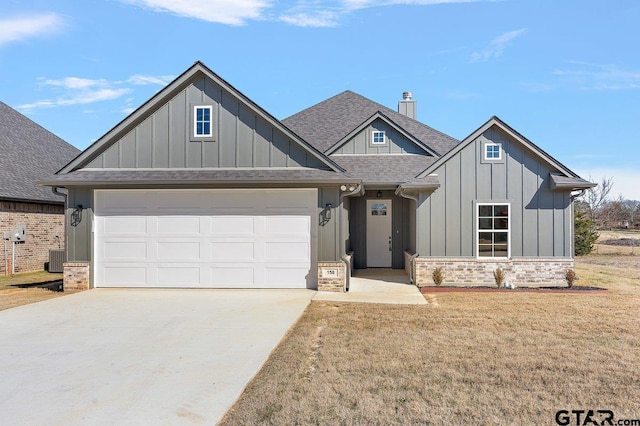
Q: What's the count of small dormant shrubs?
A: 3